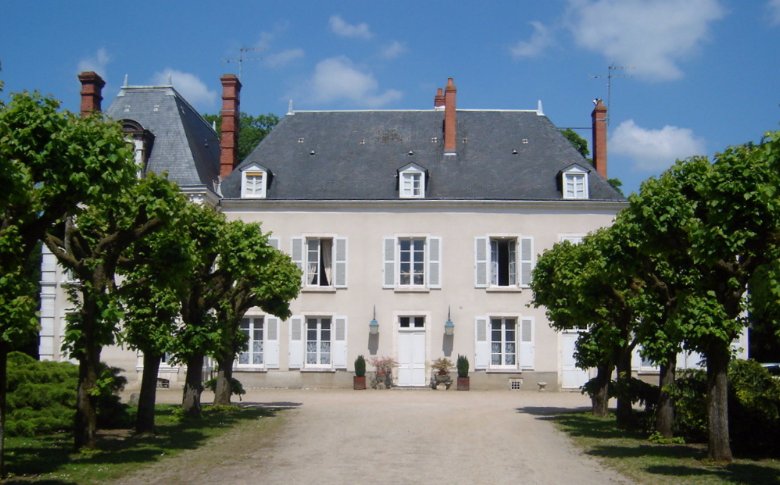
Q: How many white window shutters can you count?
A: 12